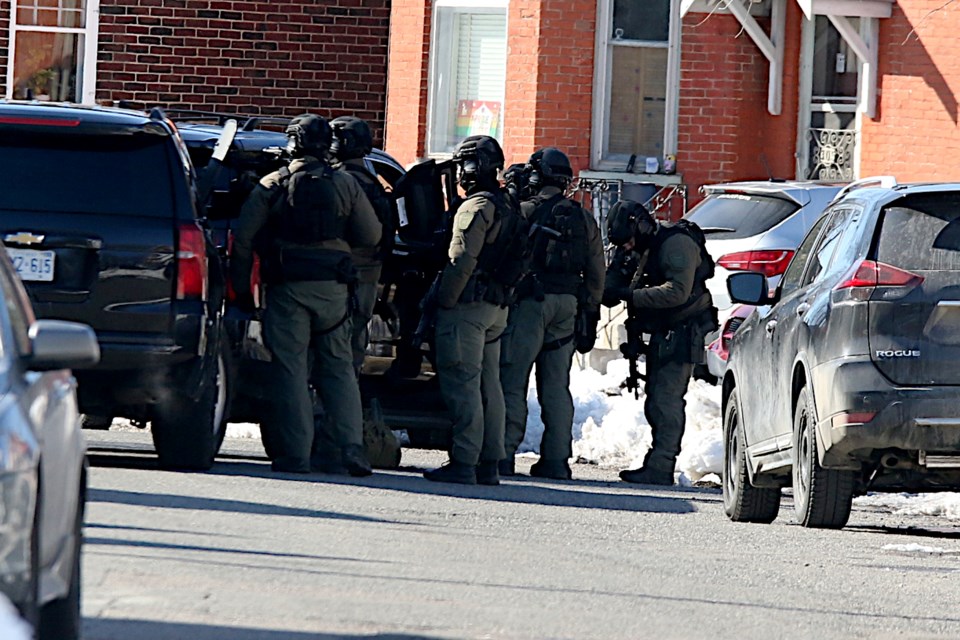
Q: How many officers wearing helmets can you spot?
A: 6